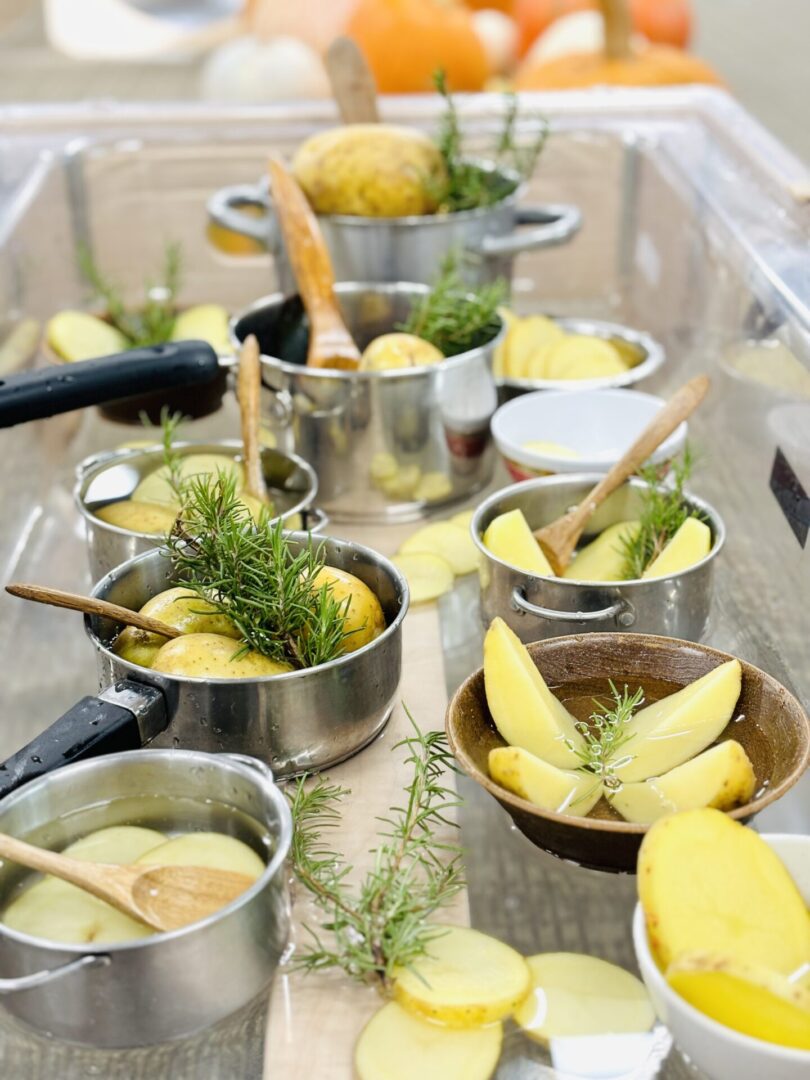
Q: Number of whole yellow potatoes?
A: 5